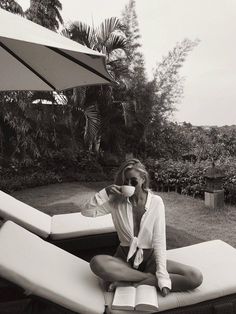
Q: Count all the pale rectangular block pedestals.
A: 1